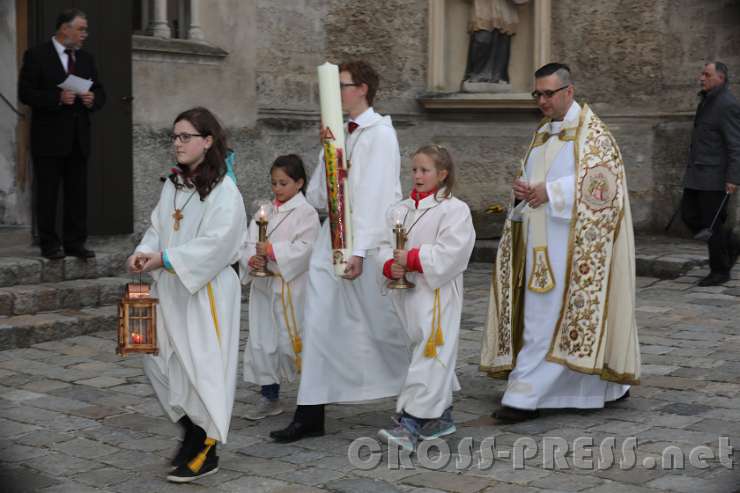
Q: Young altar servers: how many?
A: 4